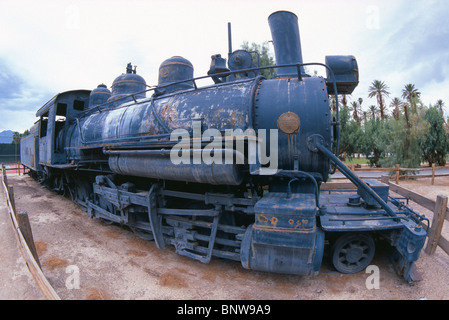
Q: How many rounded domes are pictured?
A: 3